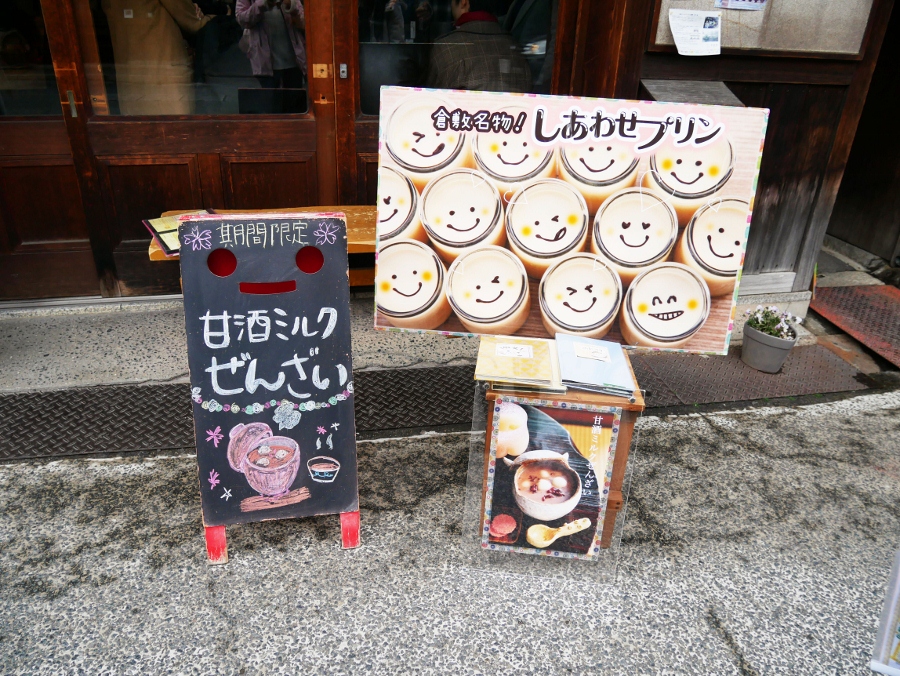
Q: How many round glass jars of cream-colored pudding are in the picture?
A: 13